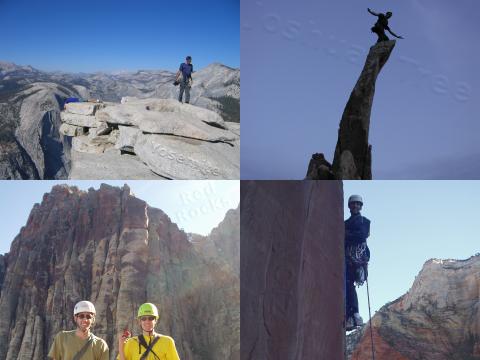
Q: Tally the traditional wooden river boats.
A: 0